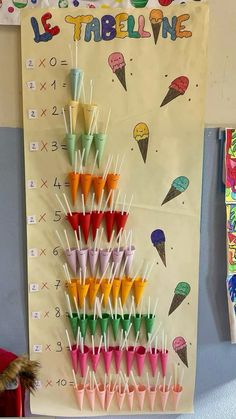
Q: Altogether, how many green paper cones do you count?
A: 11